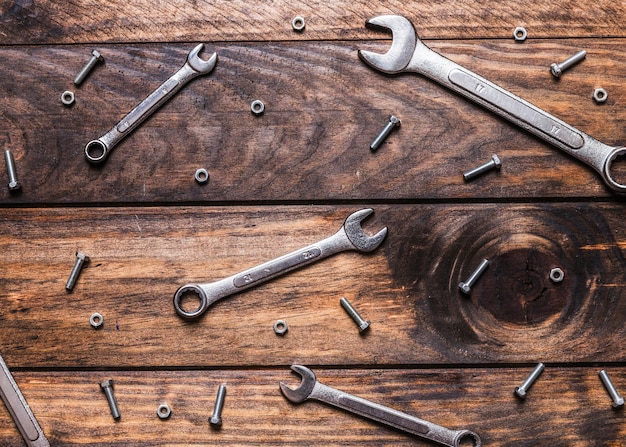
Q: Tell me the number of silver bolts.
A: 12